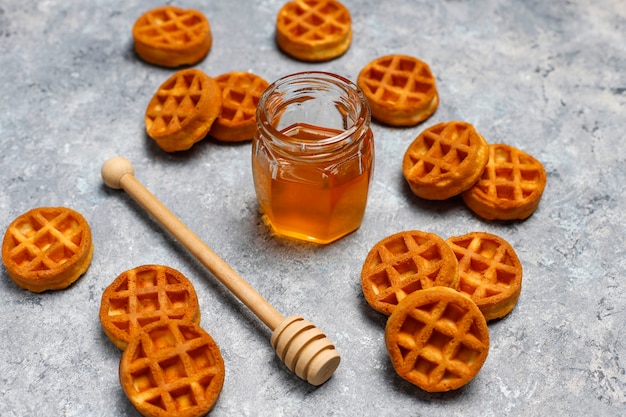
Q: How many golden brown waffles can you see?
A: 13